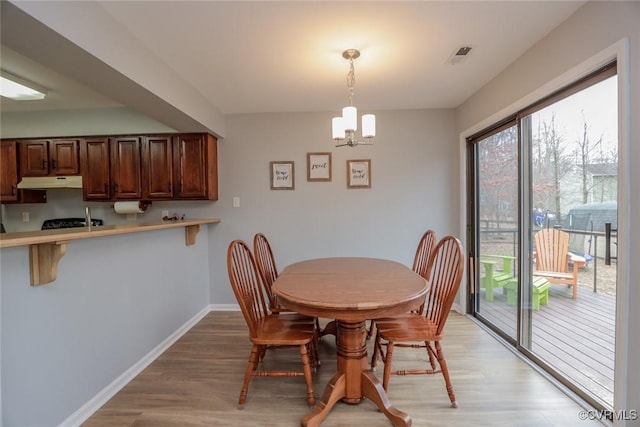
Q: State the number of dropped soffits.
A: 1